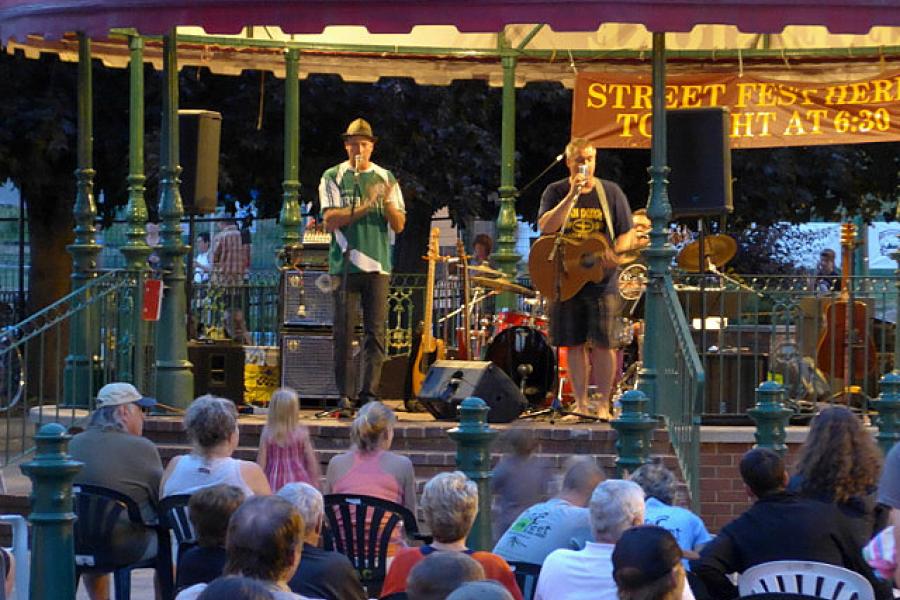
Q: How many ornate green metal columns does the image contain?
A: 6